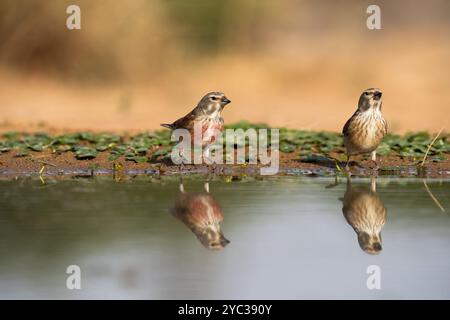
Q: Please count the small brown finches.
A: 2